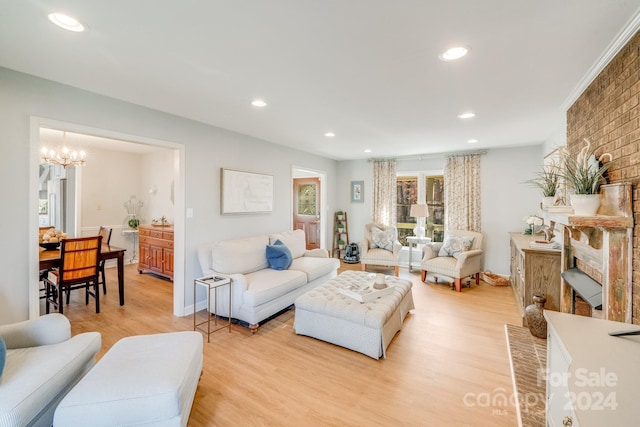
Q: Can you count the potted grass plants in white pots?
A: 2